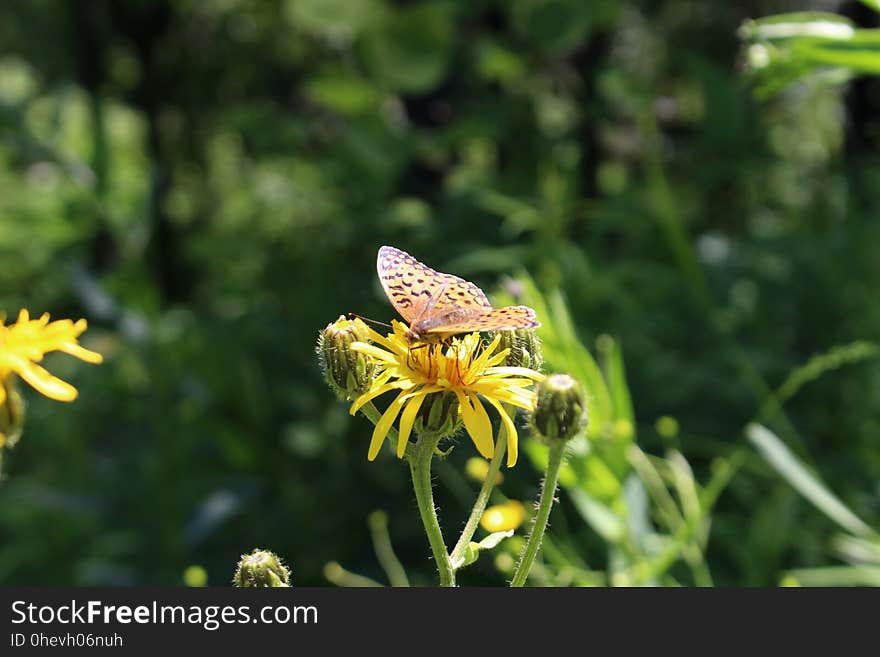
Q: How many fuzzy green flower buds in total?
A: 4